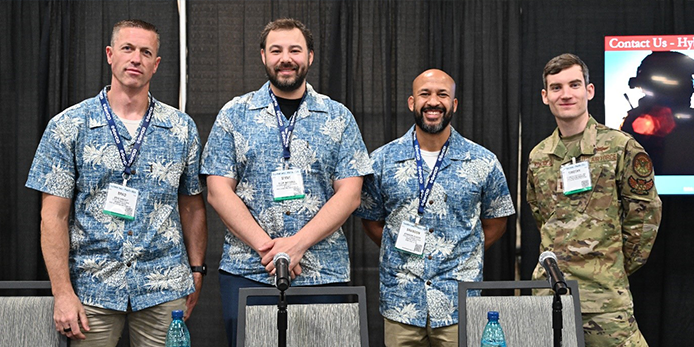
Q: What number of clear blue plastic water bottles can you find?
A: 2